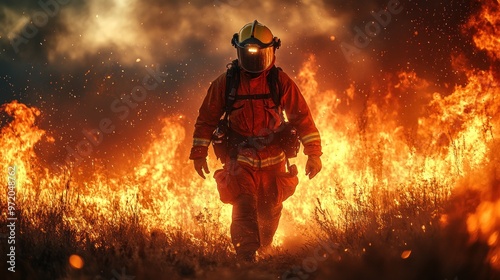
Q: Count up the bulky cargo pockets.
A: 2